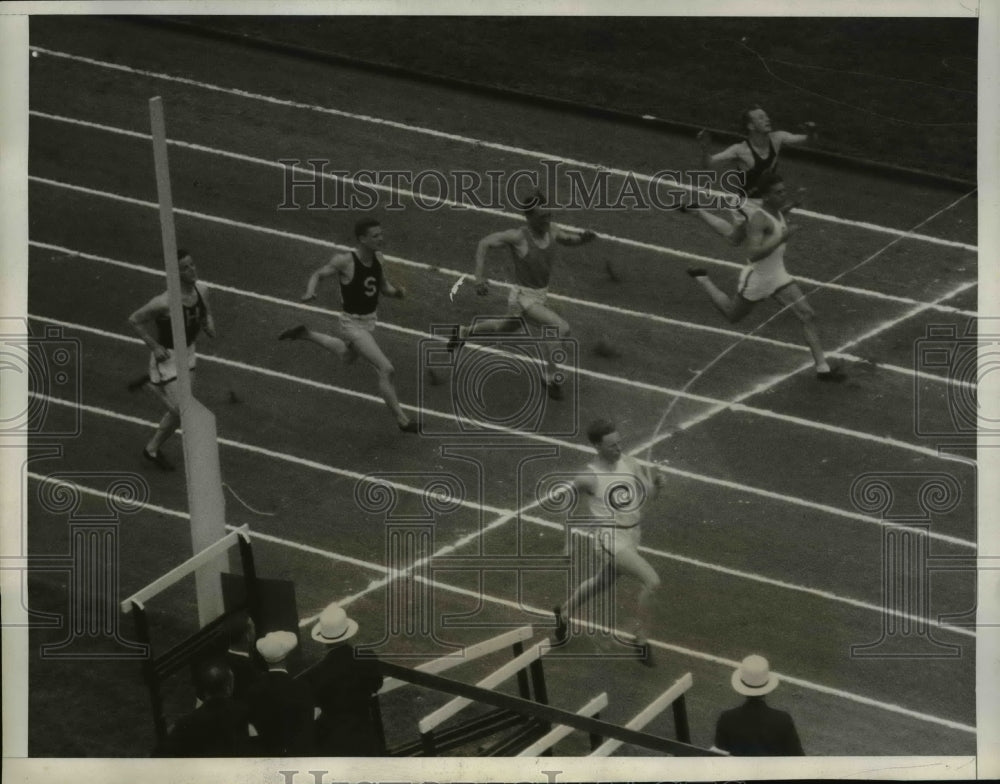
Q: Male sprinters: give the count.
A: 6